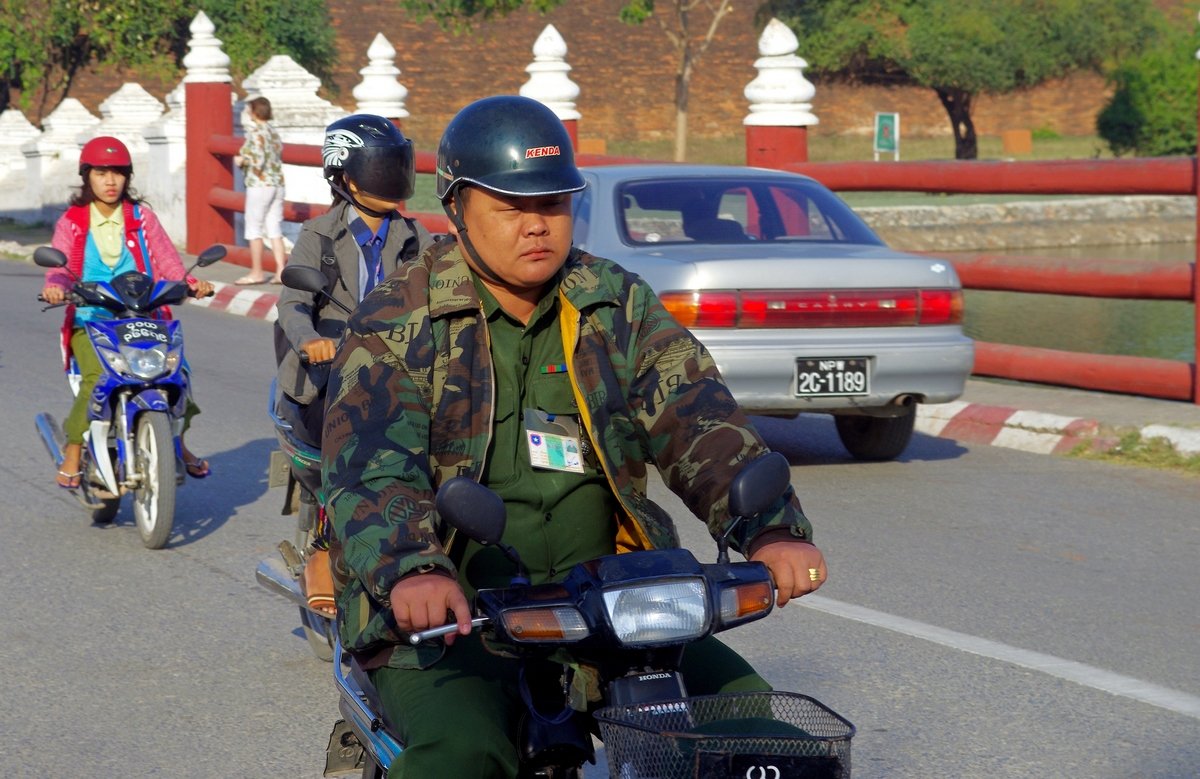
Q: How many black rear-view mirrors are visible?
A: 5